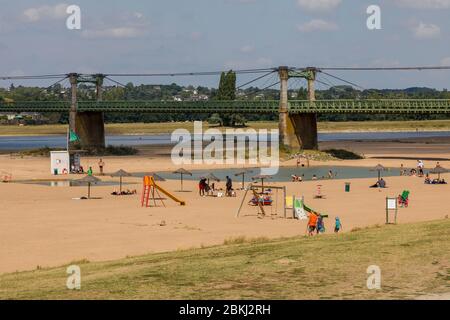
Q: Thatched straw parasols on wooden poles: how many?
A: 9